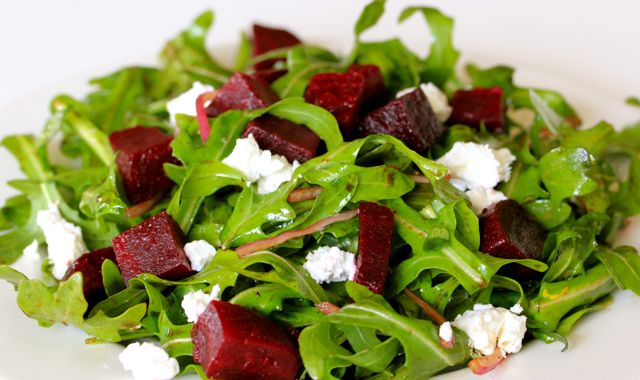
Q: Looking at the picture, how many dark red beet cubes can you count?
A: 13